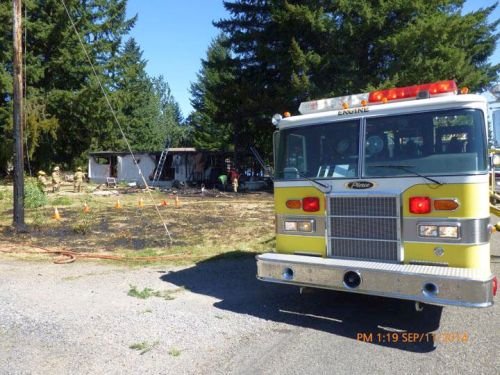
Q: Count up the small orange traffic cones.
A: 6